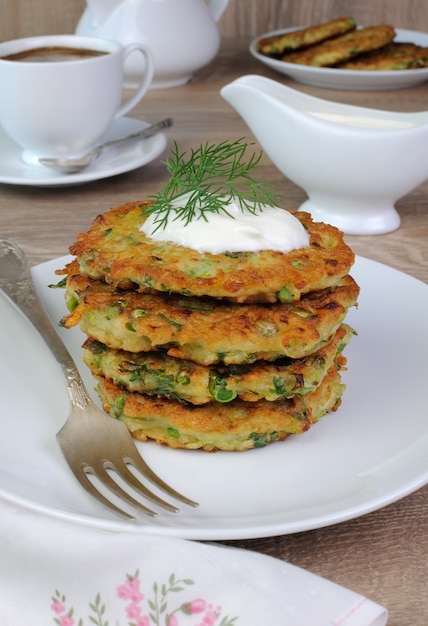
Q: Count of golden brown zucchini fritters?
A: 7